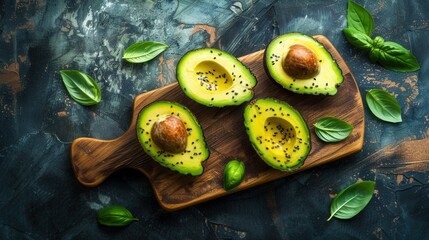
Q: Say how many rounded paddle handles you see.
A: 1